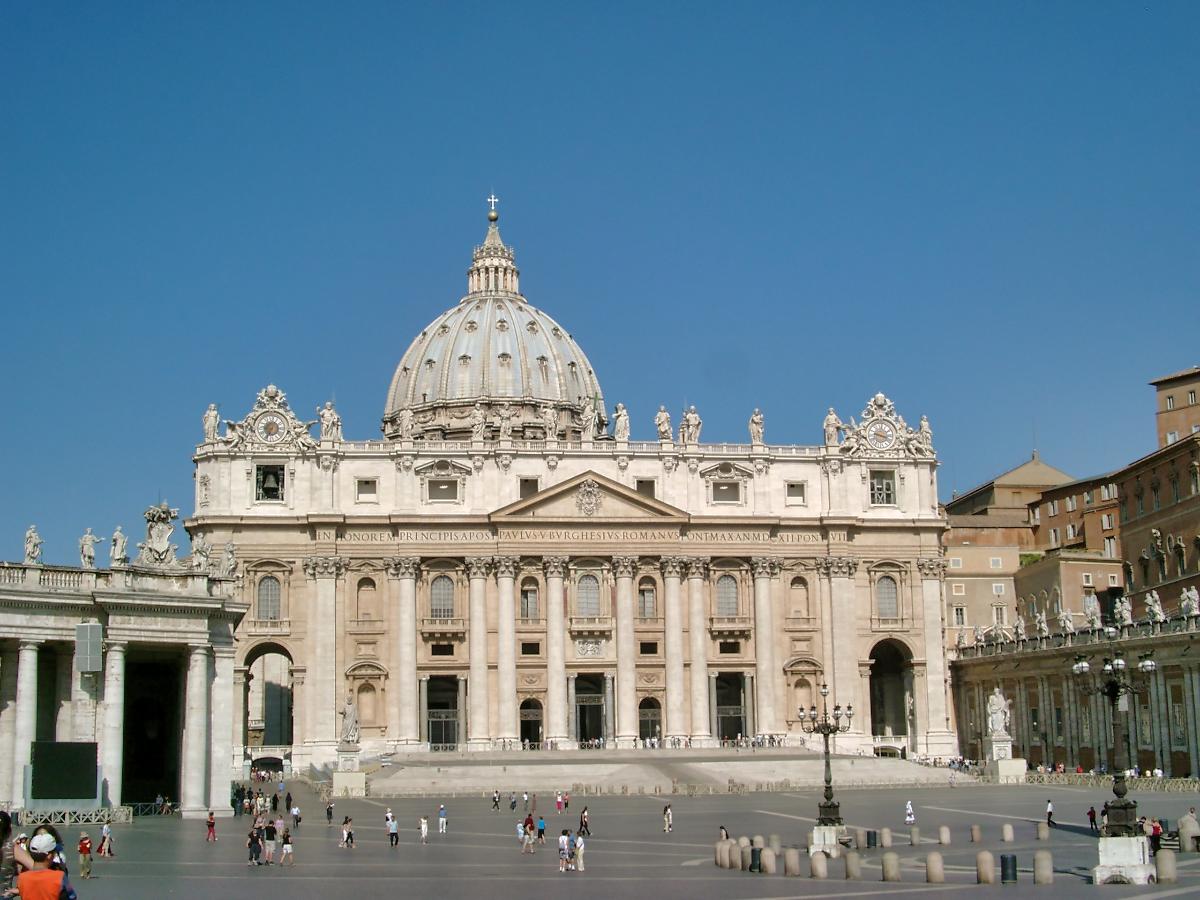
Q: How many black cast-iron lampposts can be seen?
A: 2